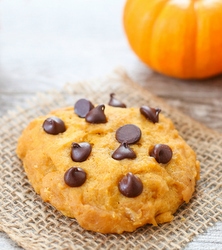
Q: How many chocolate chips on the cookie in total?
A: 11